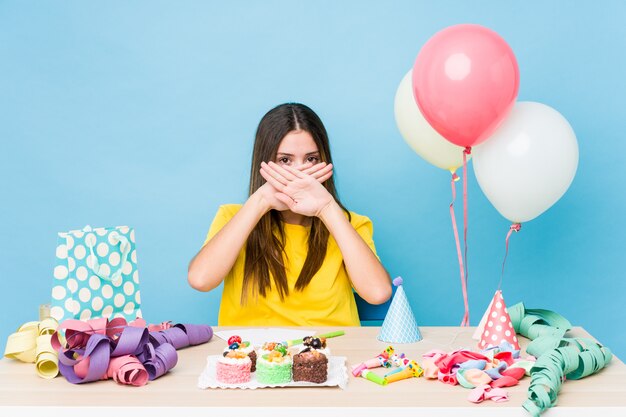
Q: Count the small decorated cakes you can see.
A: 6